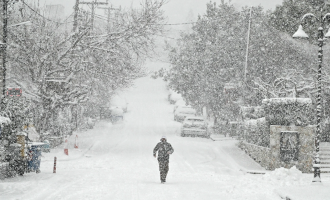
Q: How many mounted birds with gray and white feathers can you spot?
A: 0